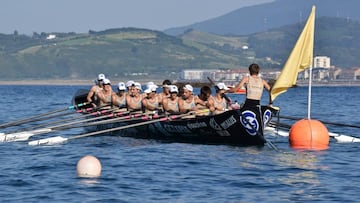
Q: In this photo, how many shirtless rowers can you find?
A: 0